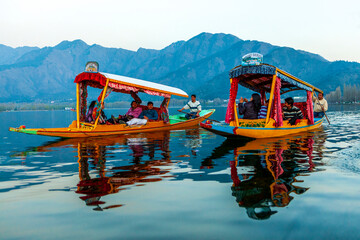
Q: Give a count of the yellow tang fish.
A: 0